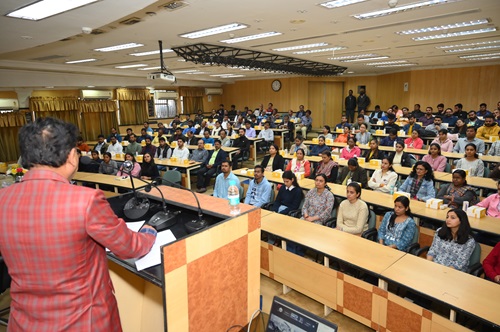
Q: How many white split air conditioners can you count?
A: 4